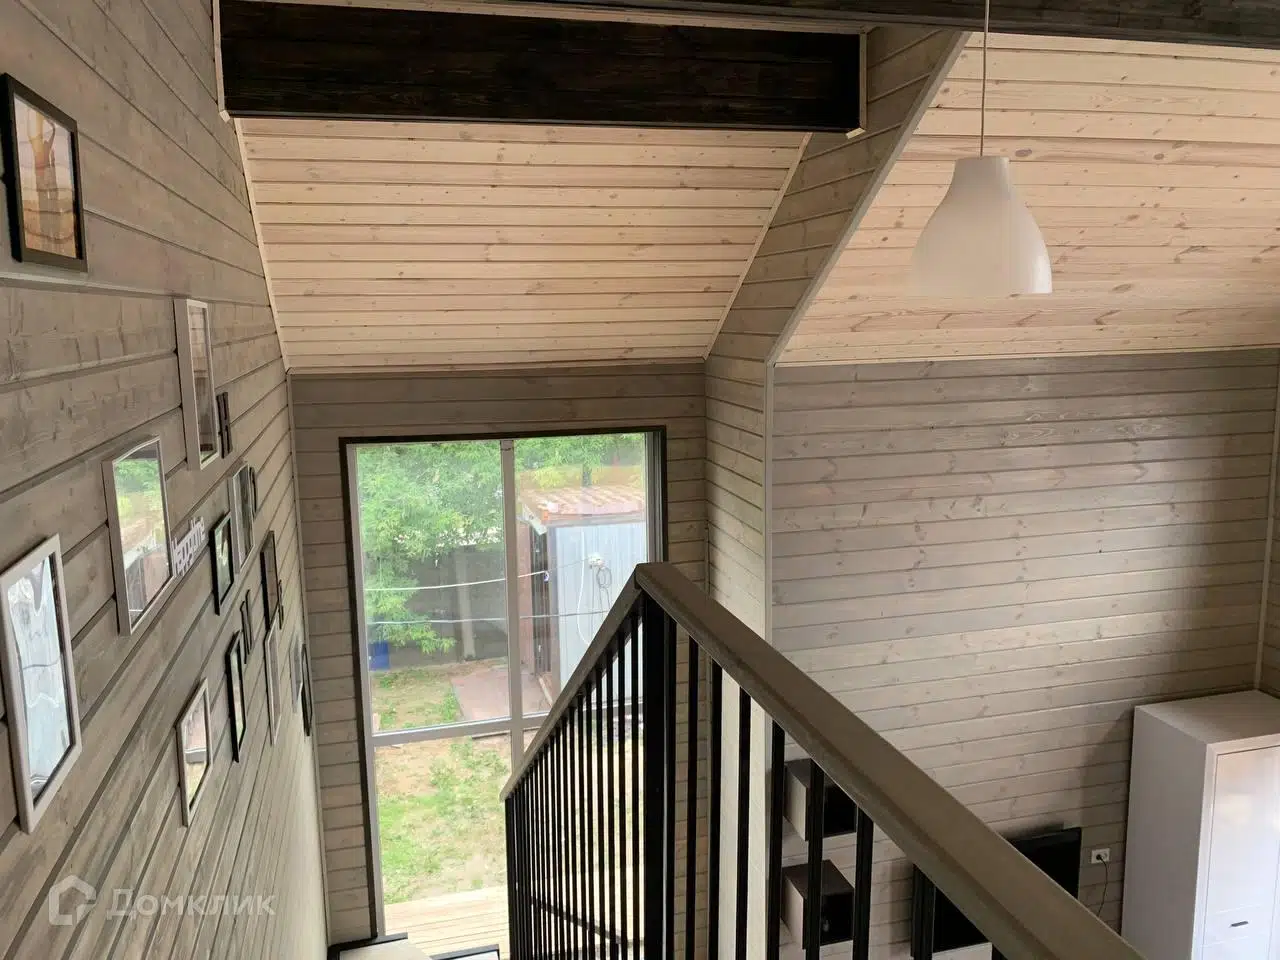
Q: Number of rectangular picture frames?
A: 12